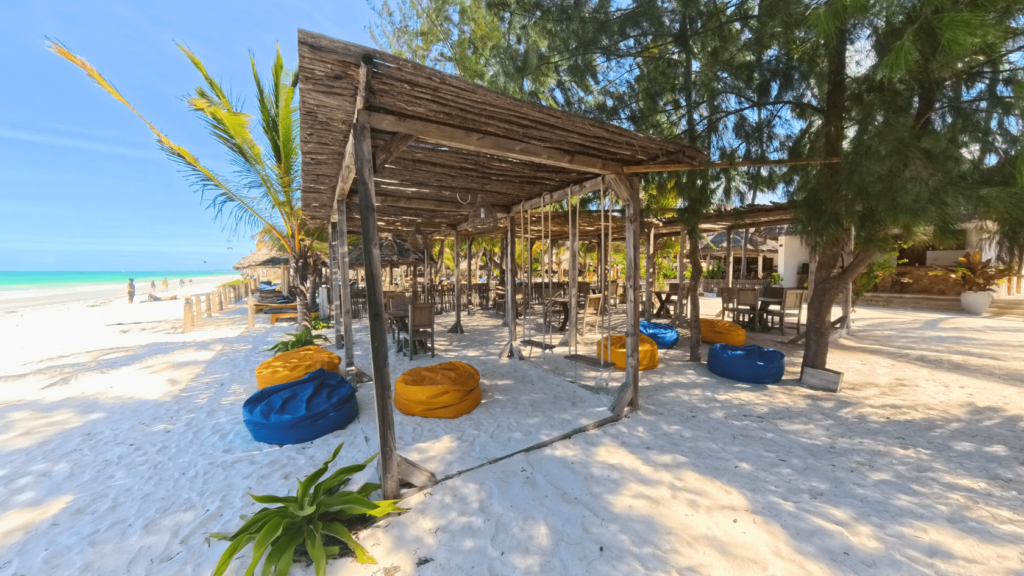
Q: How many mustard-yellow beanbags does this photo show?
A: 4